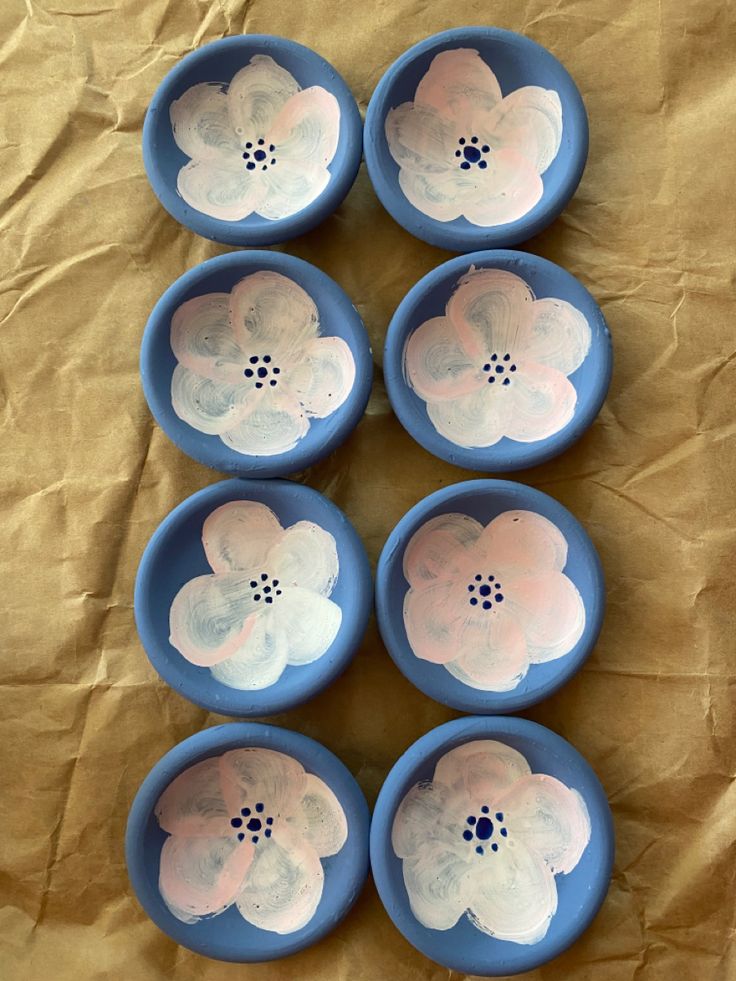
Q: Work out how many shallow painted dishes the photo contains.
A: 8